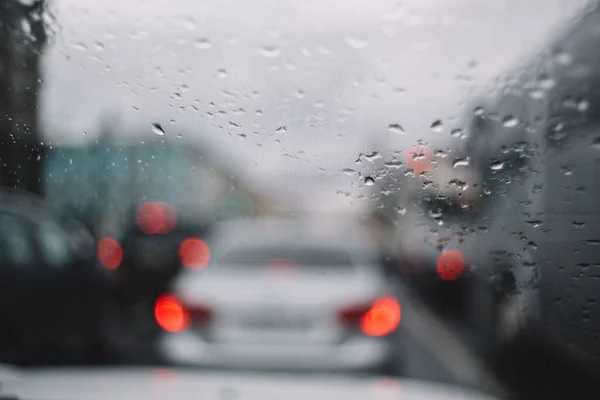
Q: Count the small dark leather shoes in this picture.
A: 0